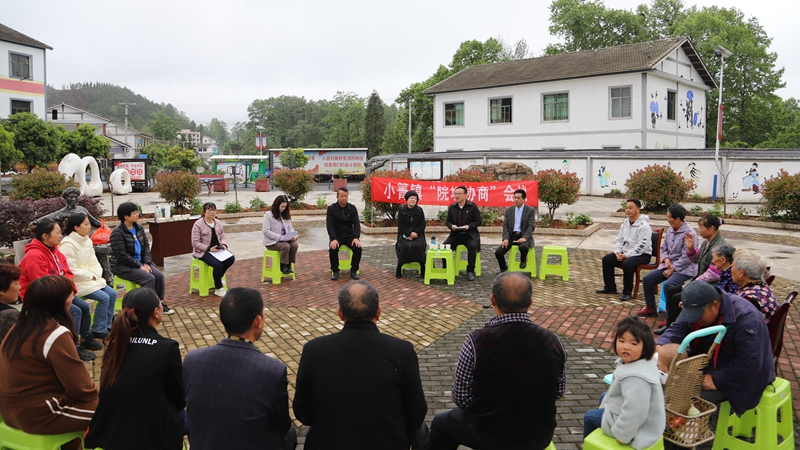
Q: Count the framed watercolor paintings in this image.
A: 0